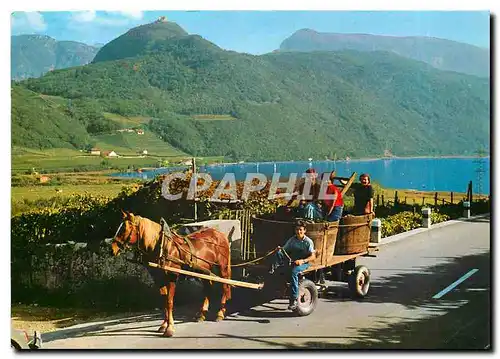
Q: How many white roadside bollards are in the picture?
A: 3